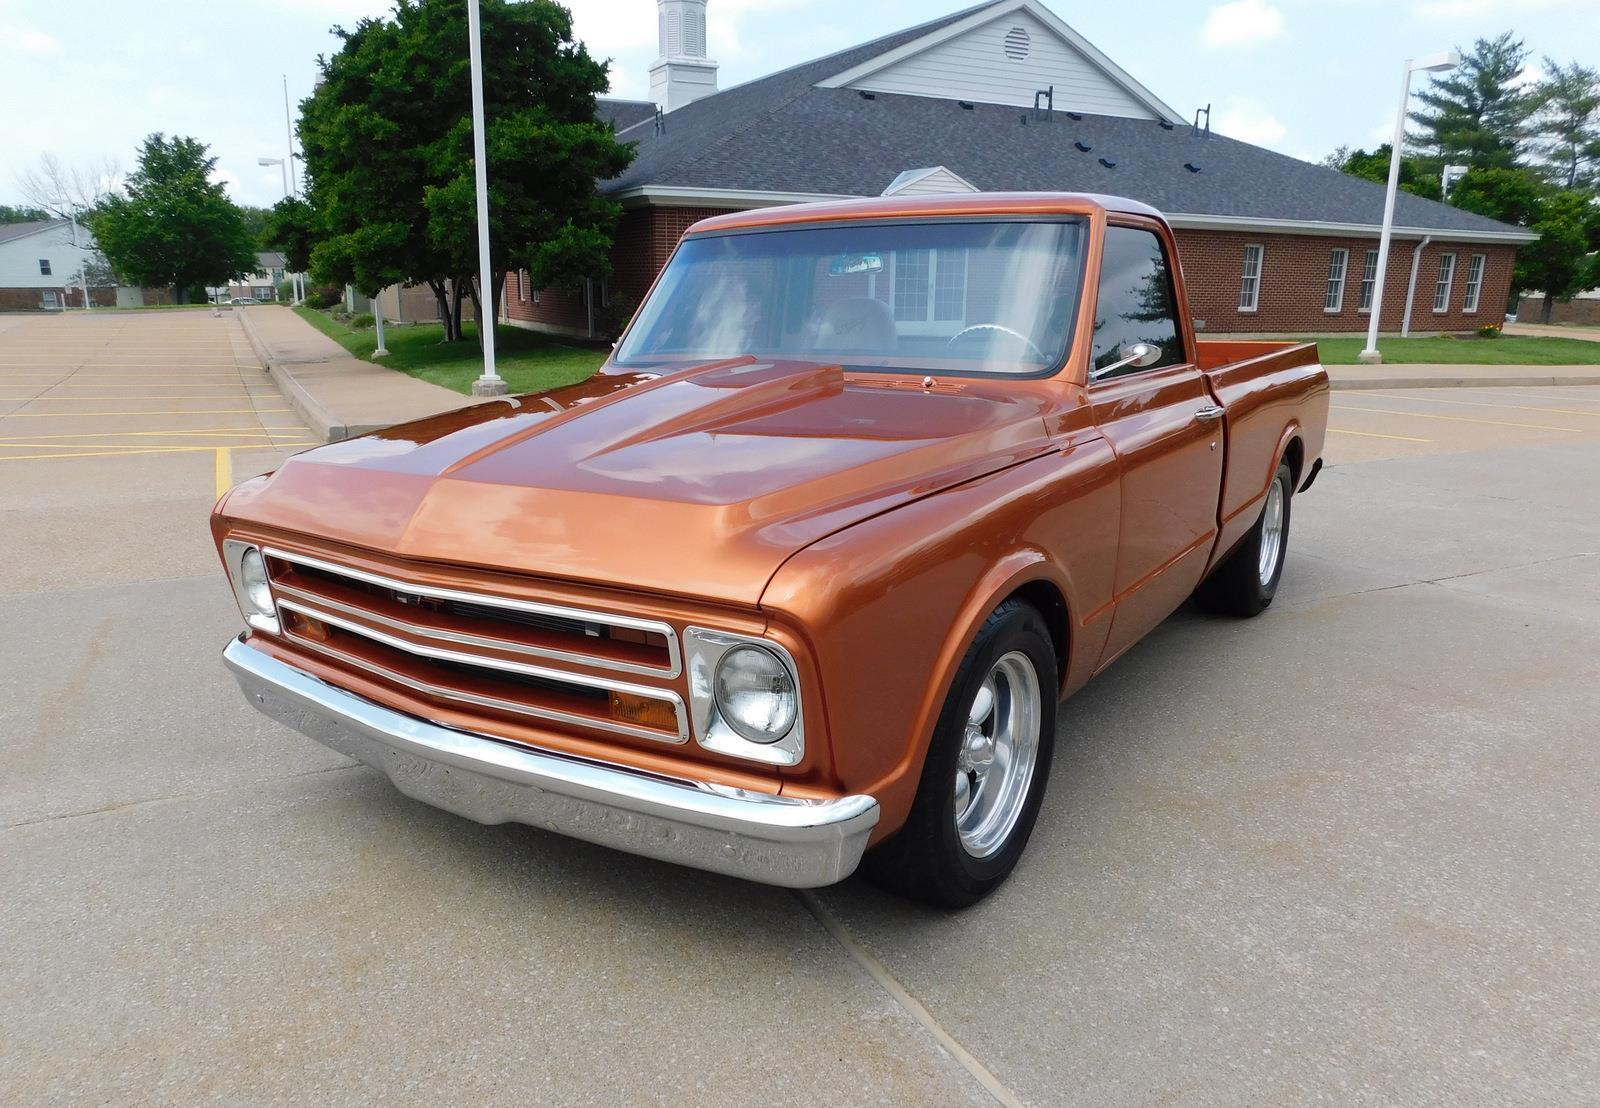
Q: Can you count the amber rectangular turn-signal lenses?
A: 2